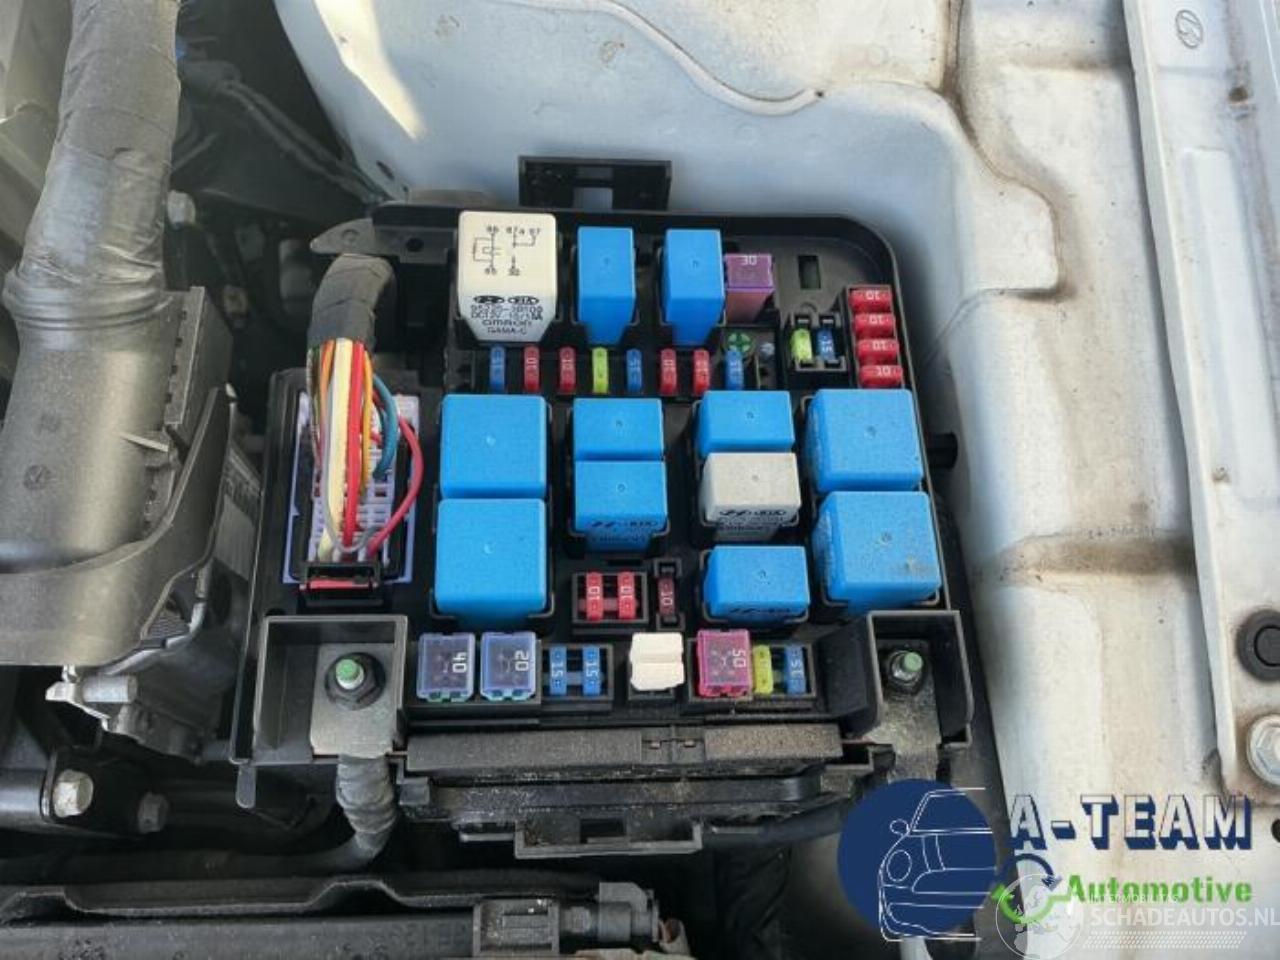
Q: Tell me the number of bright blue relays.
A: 10